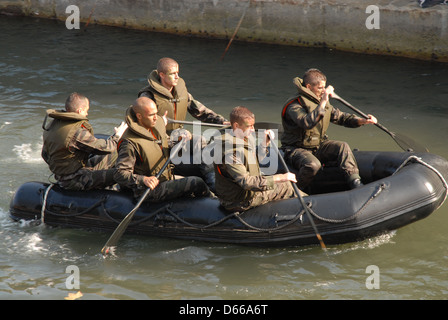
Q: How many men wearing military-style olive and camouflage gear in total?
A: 5